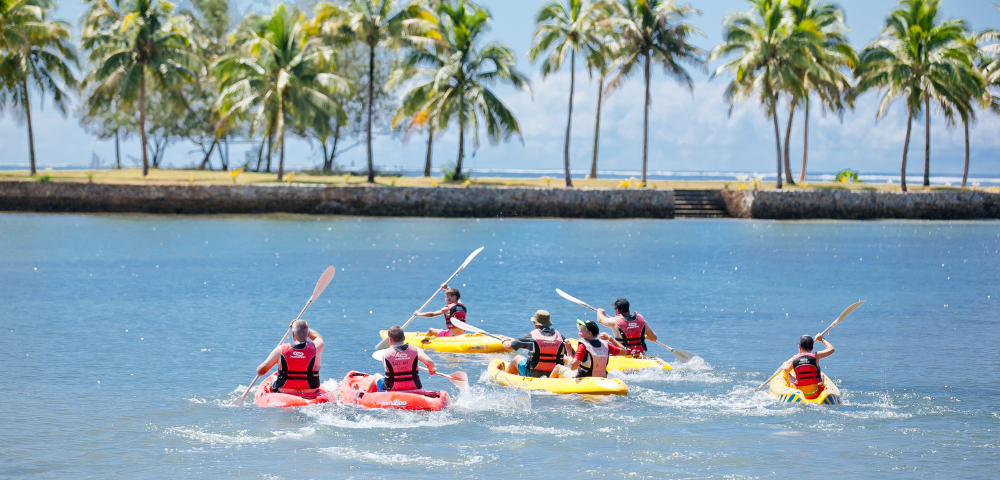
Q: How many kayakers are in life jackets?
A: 7